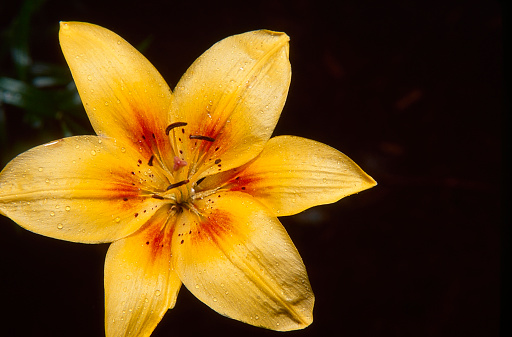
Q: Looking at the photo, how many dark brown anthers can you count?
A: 6